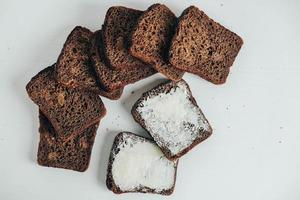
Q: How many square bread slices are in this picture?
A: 9